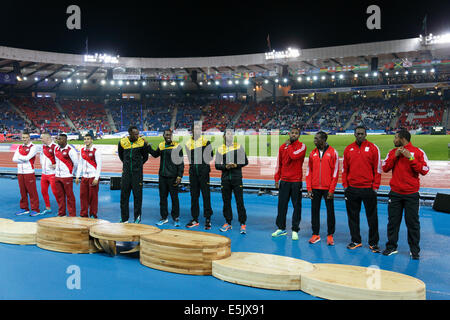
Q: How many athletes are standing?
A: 12